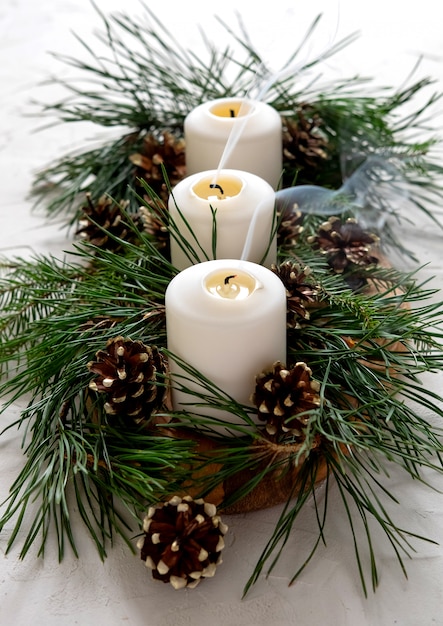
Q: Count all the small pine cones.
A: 10